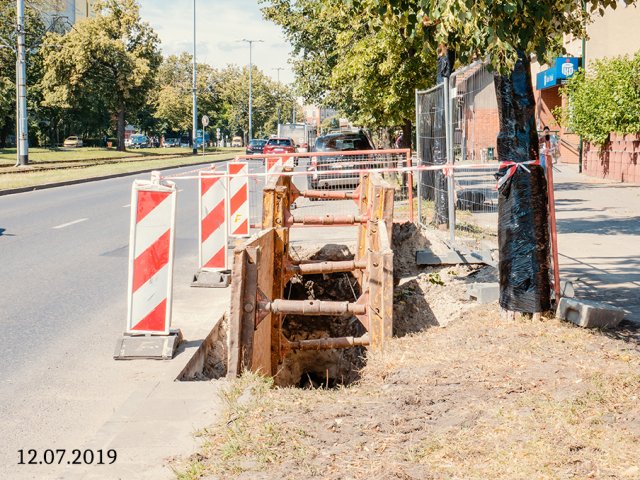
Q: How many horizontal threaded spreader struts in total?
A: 5